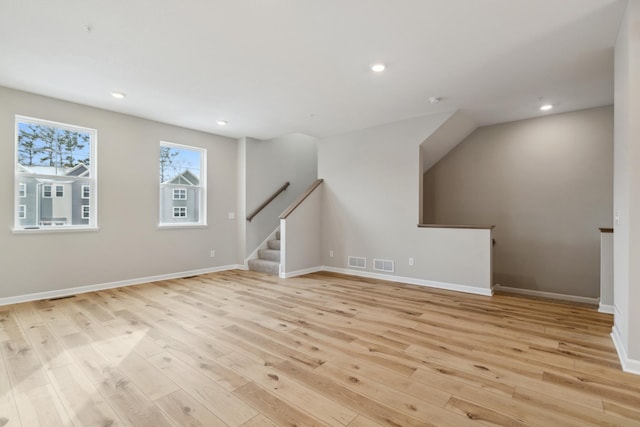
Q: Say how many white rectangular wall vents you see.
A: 2